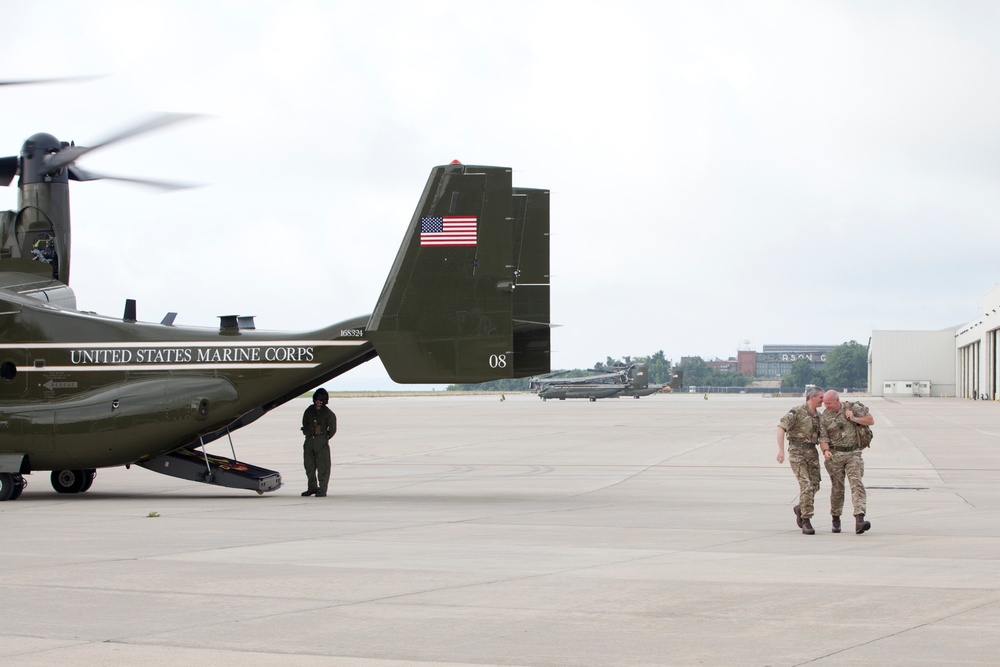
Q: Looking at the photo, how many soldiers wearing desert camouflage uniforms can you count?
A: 2